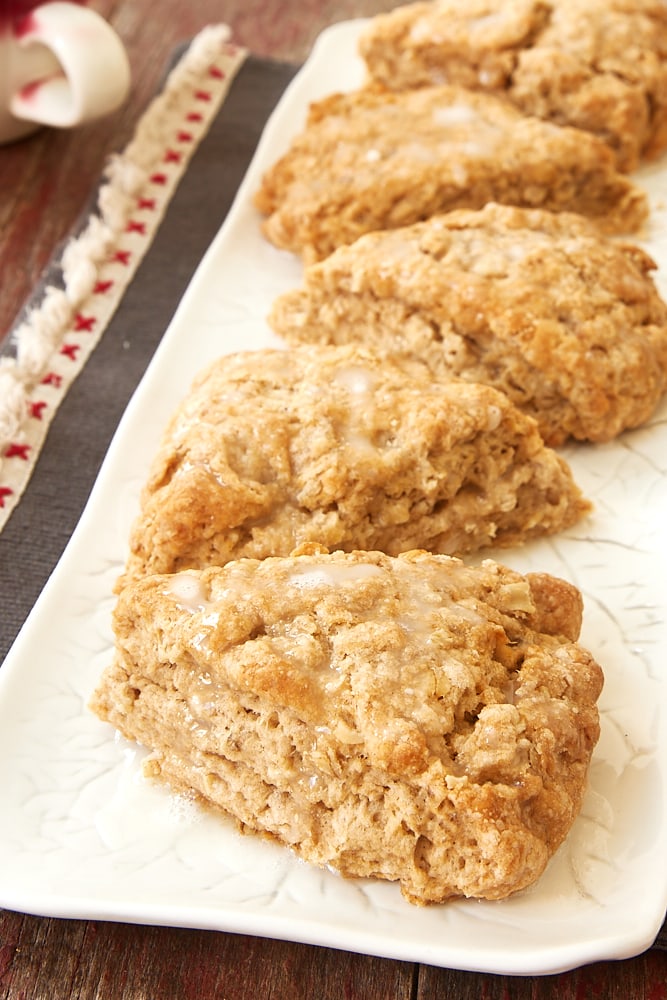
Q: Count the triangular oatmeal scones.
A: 5